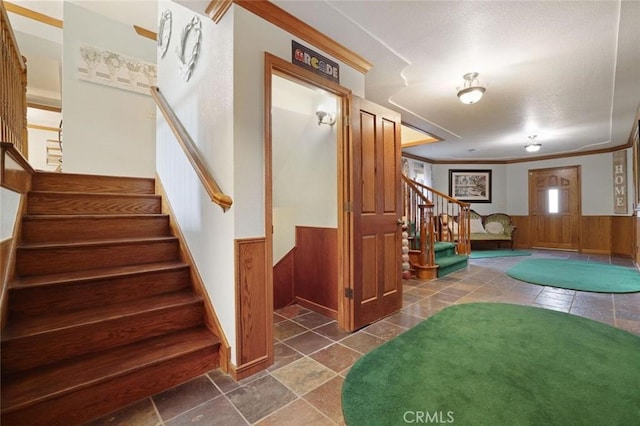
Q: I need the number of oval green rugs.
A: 3